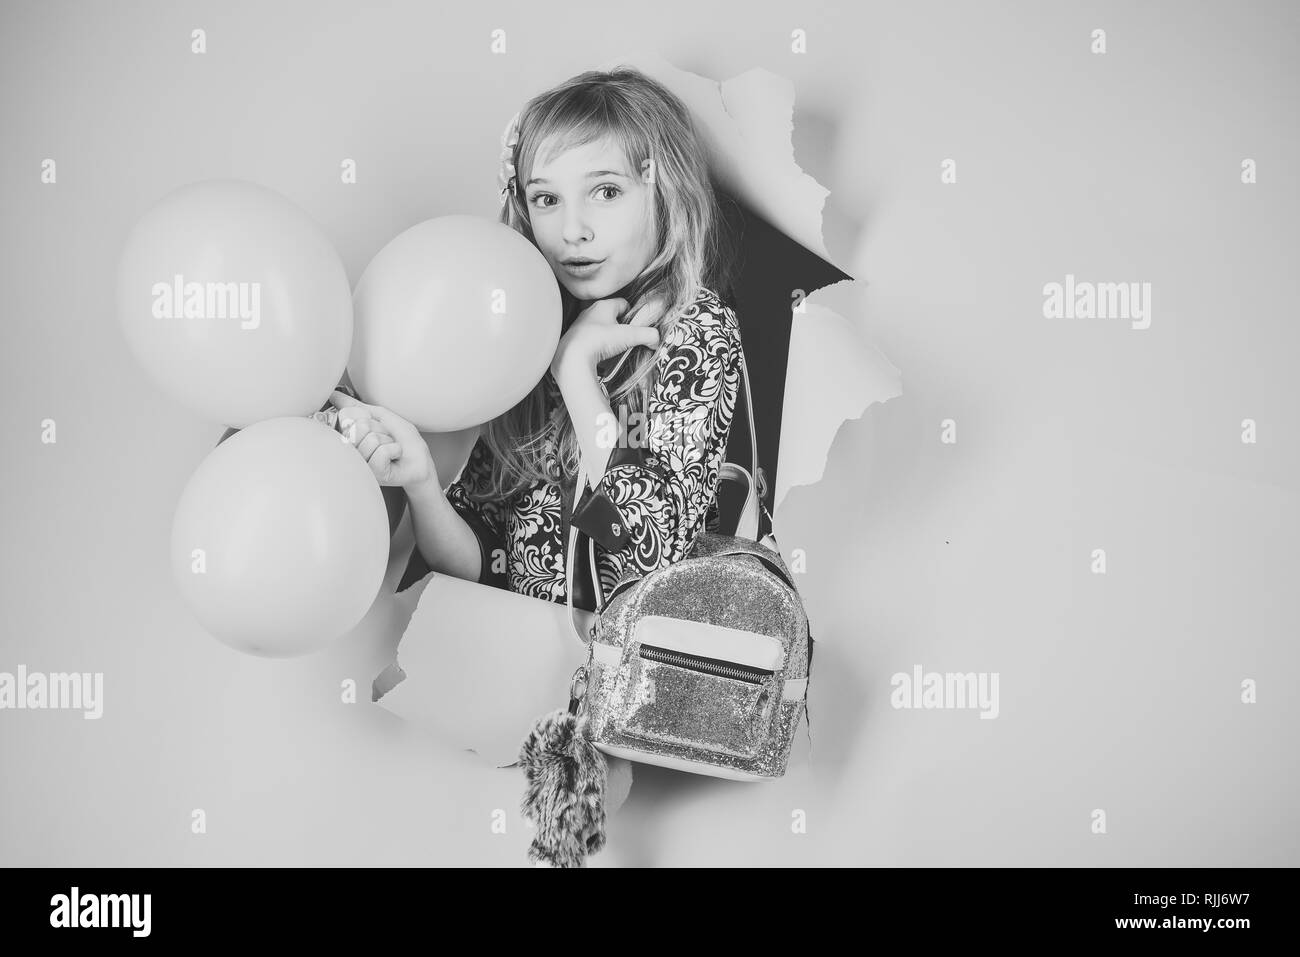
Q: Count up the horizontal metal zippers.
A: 1